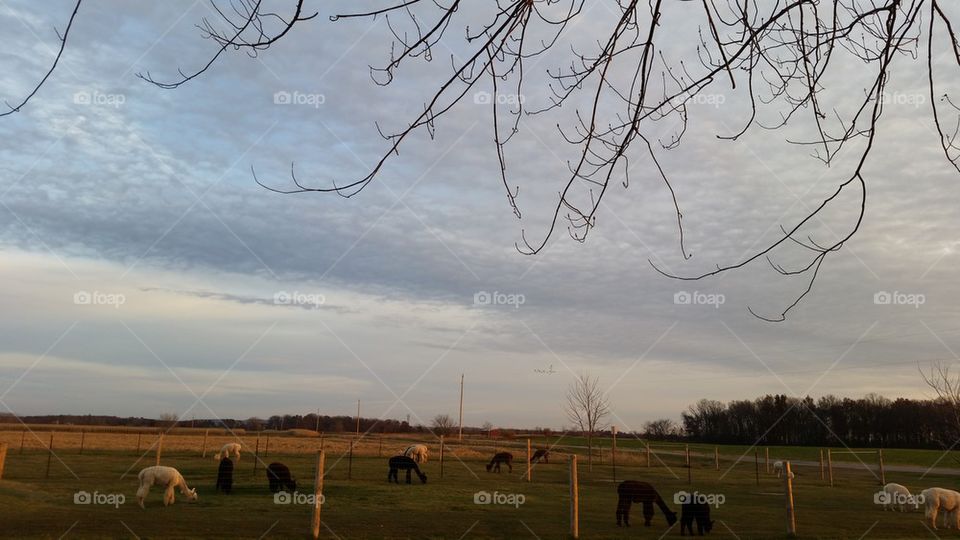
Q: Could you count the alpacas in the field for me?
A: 13